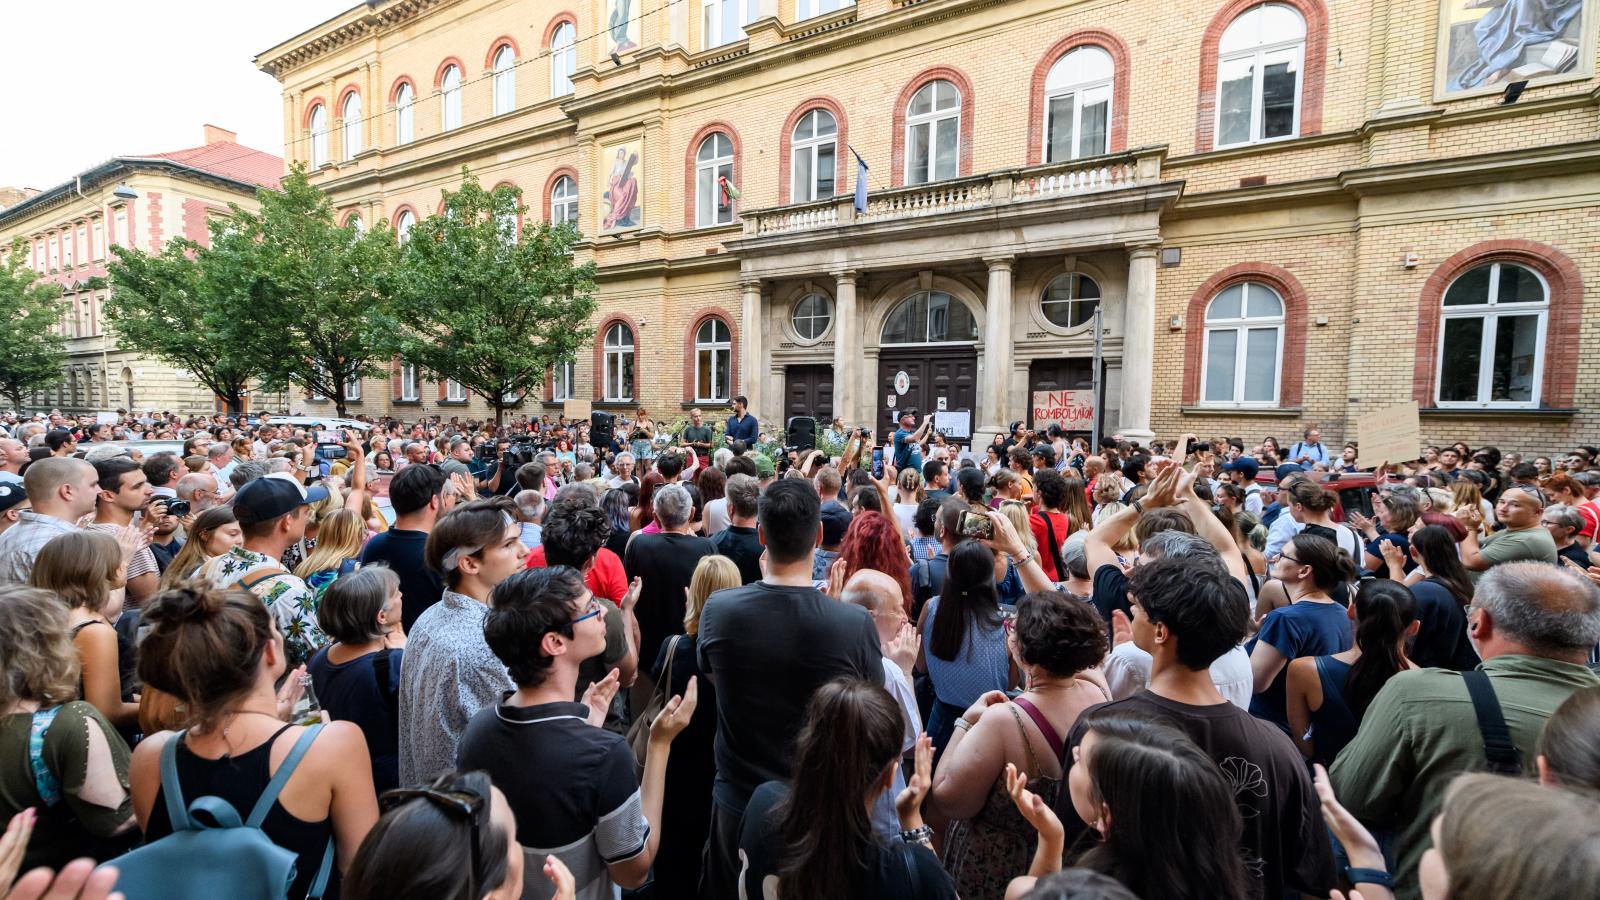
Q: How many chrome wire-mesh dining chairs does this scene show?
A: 0